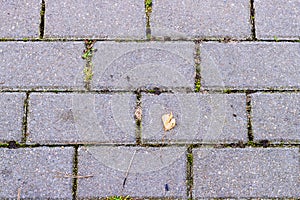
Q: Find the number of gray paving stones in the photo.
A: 14